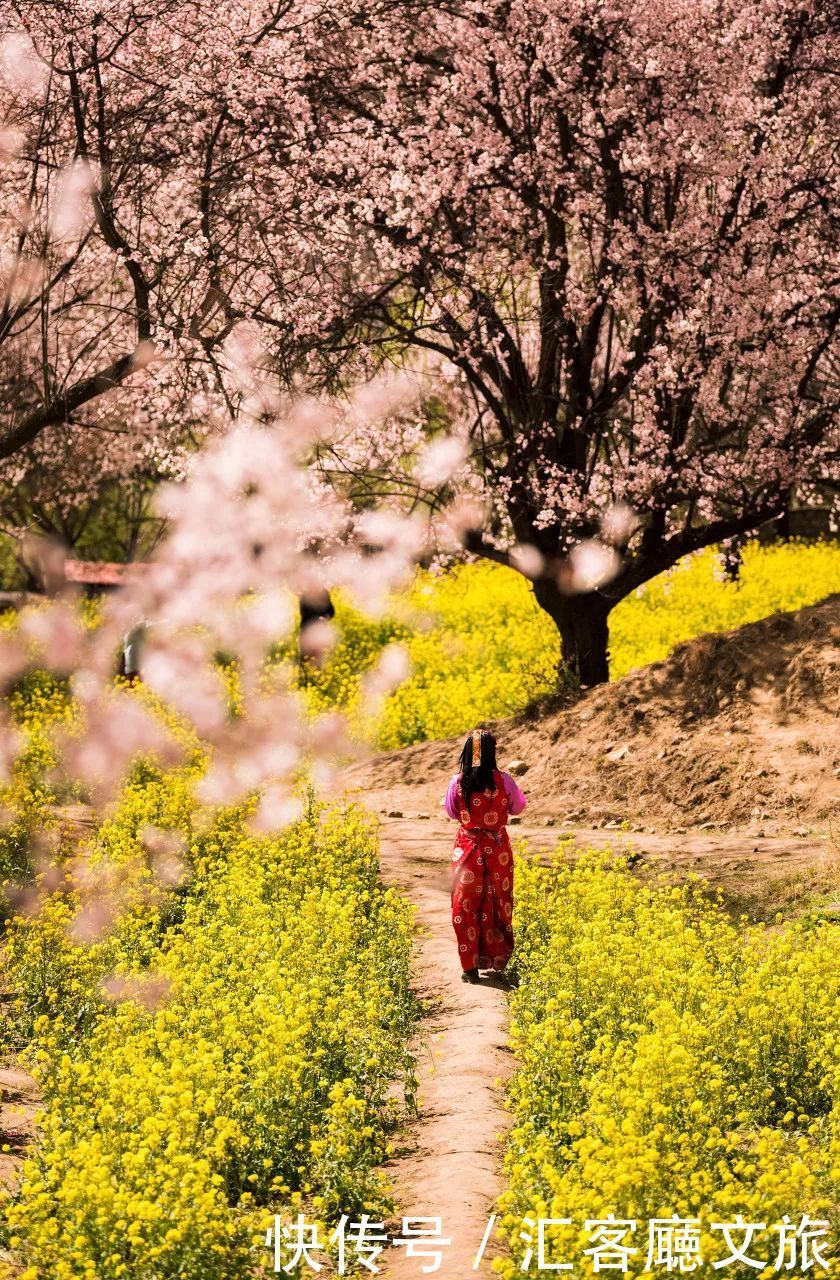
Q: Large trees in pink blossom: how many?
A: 2